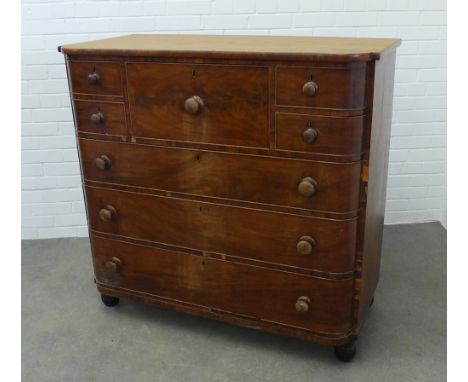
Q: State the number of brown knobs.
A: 11